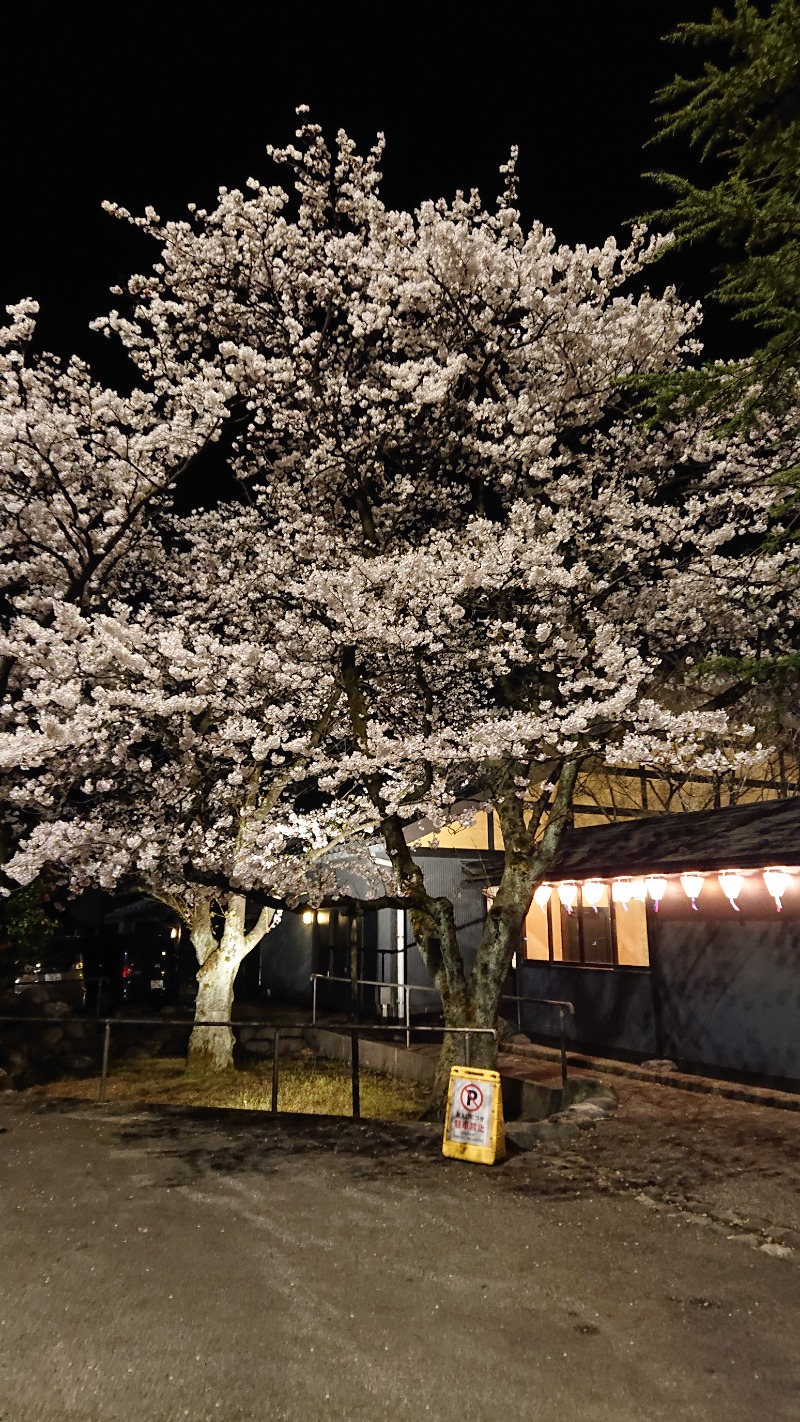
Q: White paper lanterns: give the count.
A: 8